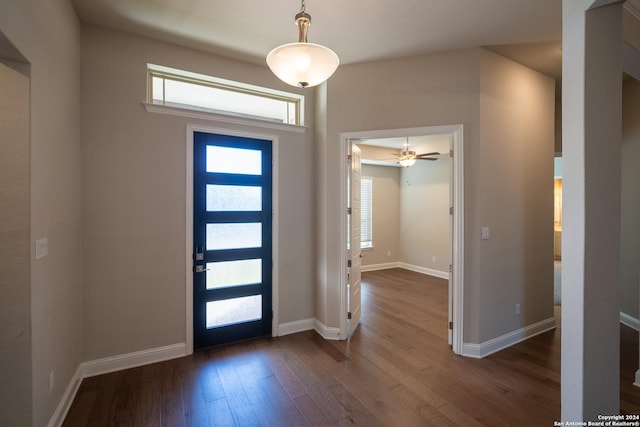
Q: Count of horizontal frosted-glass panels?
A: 5